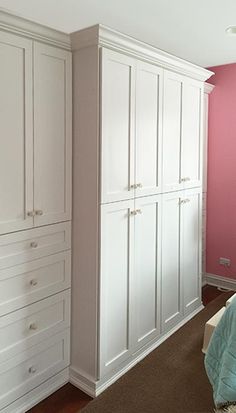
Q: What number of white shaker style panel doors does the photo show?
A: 10